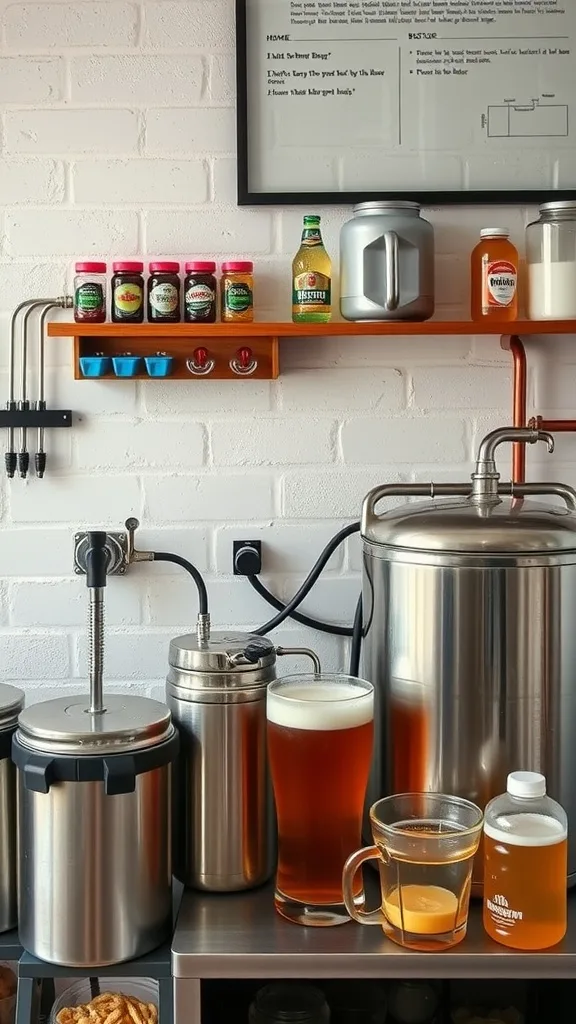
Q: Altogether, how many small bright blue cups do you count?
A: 3